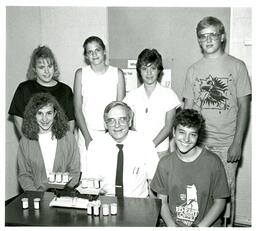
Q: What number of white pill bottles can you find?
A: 12